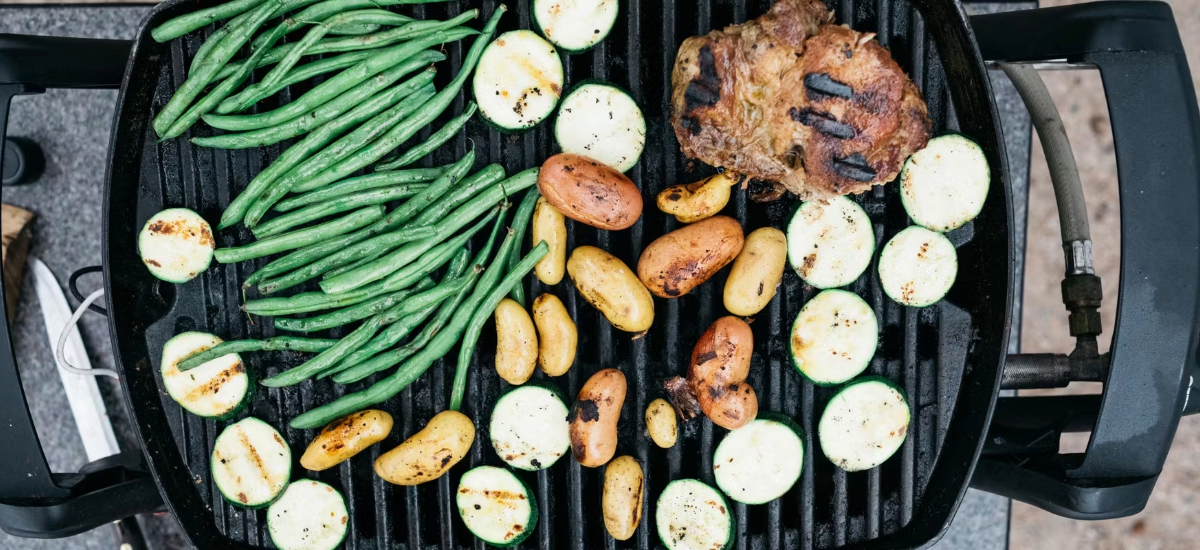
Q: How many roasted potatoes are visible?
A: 14